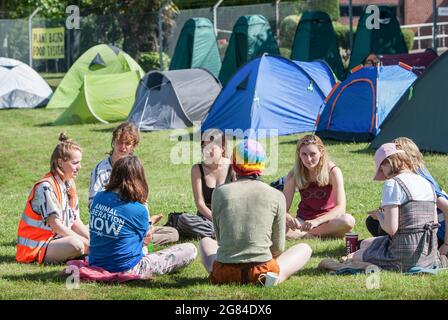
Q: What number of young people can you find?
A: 8